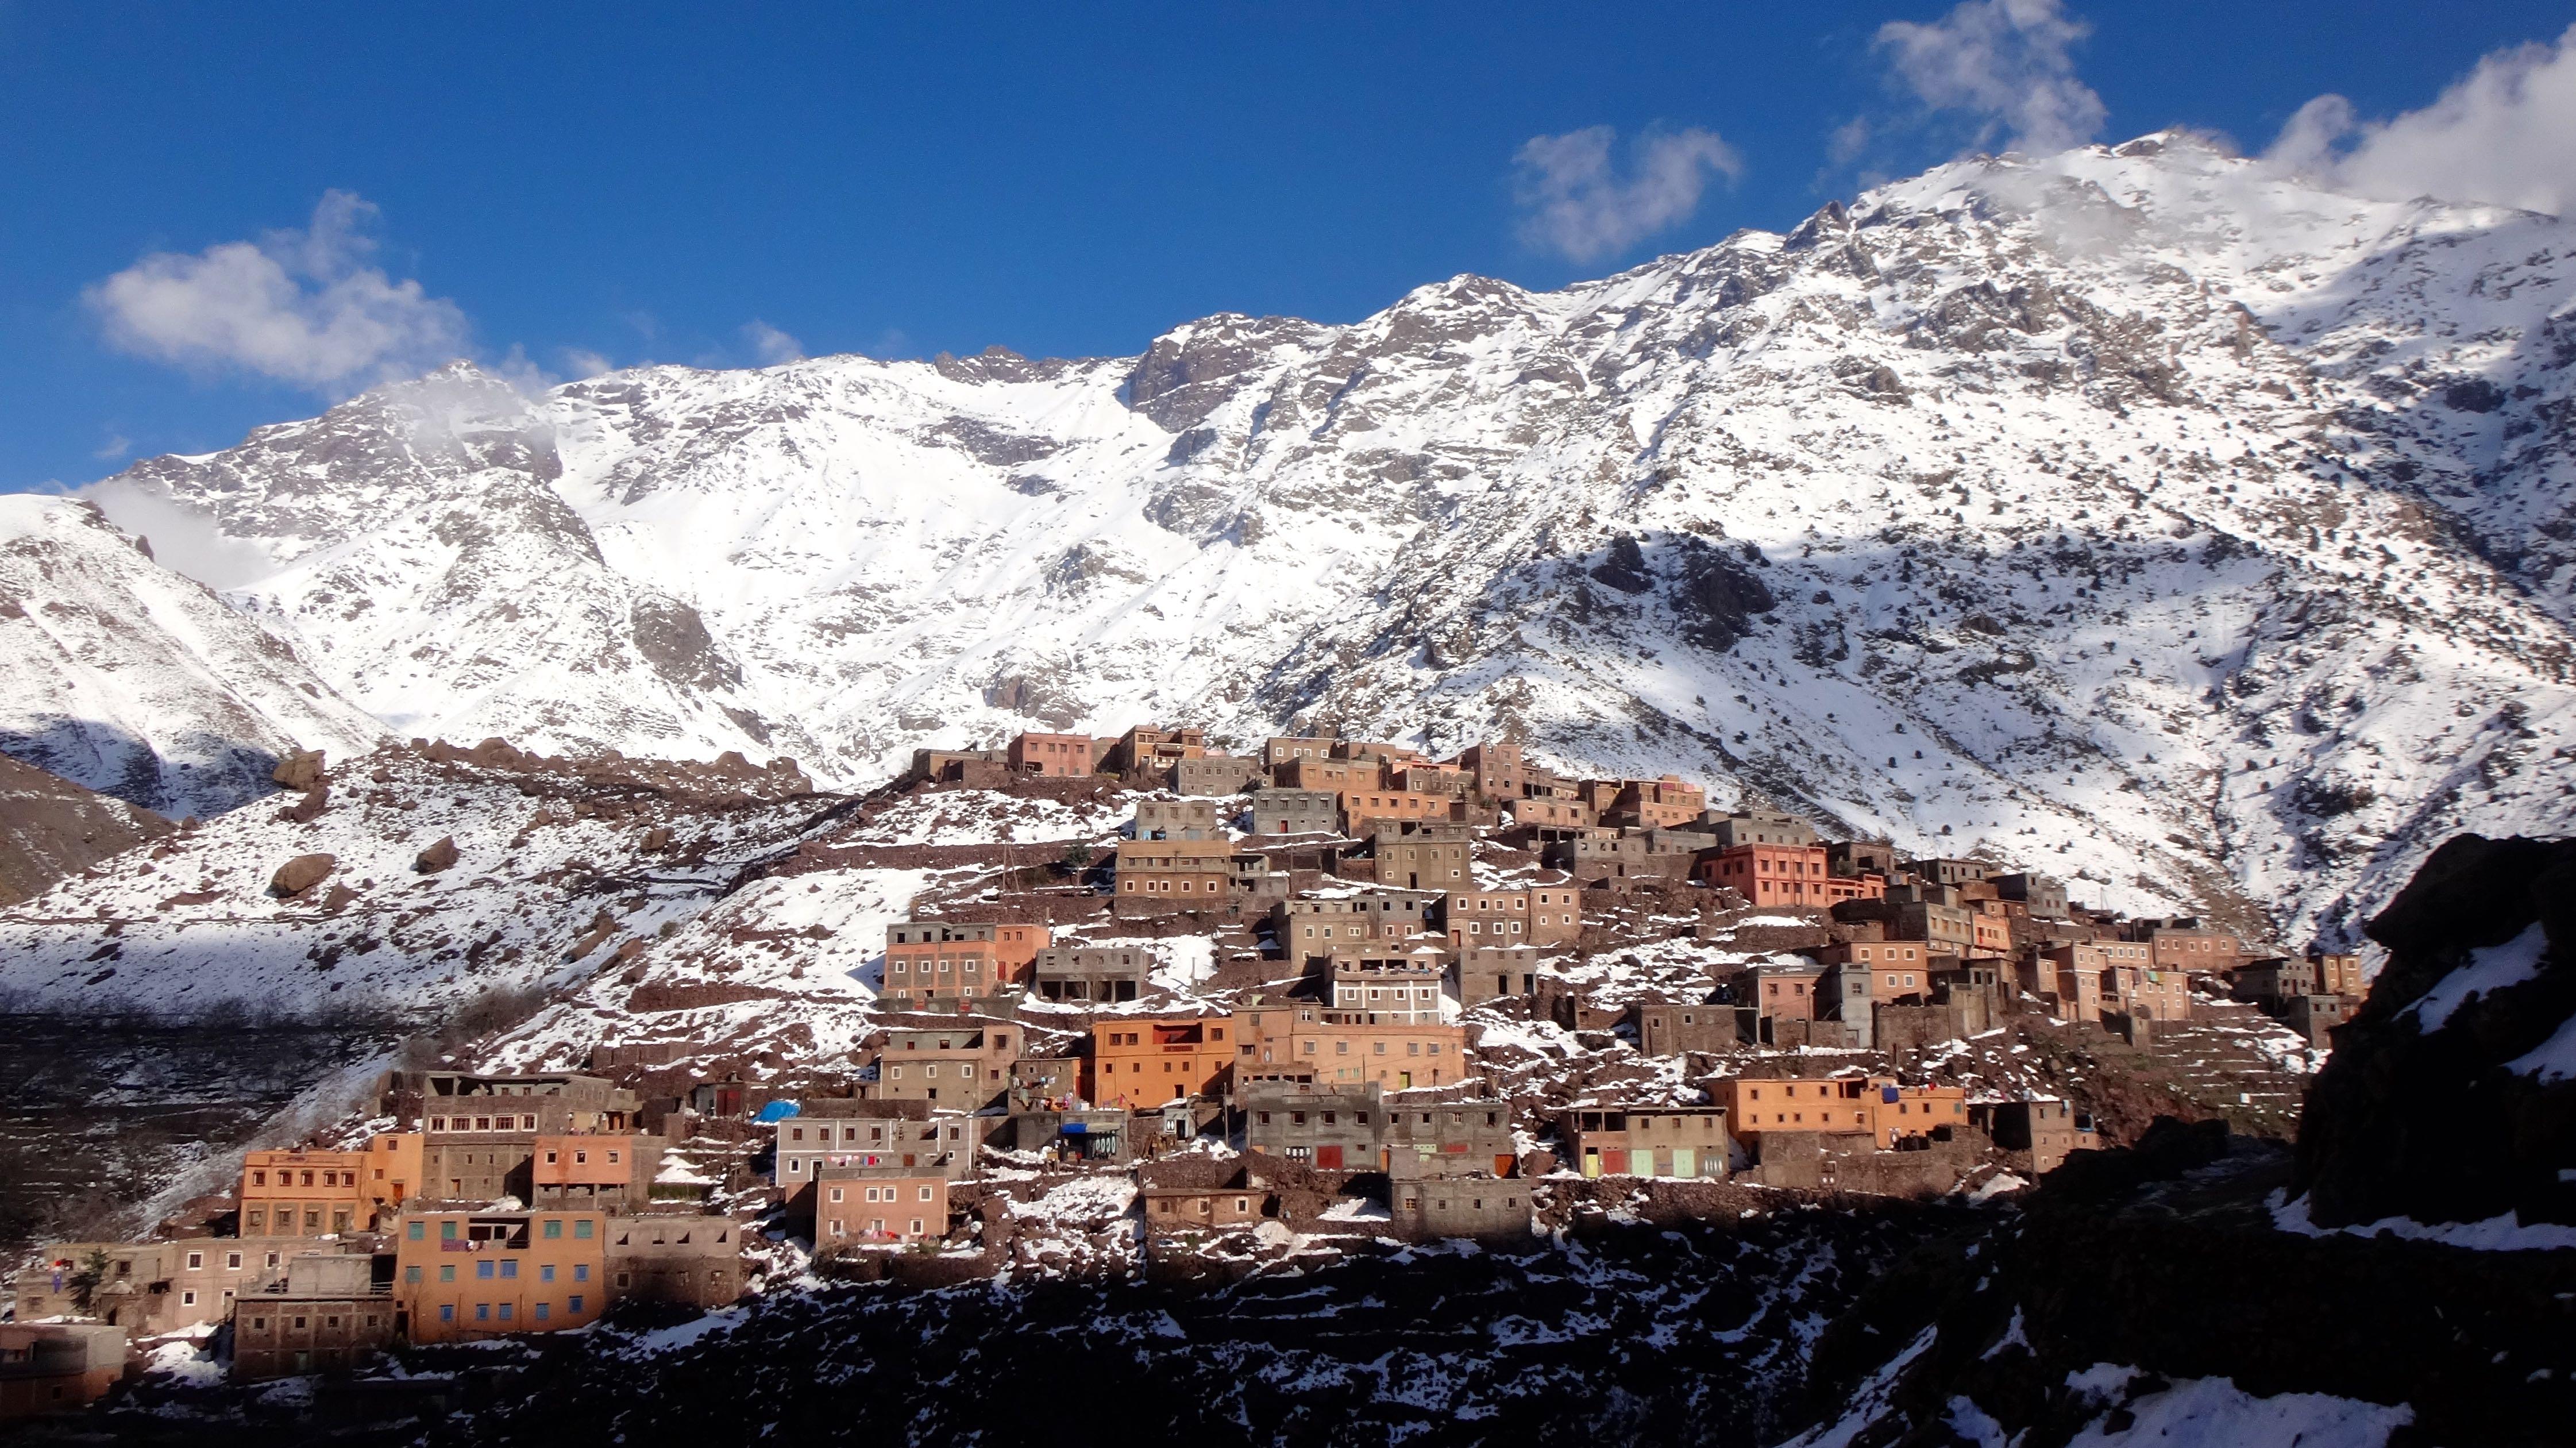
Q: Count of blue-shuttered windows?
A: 9